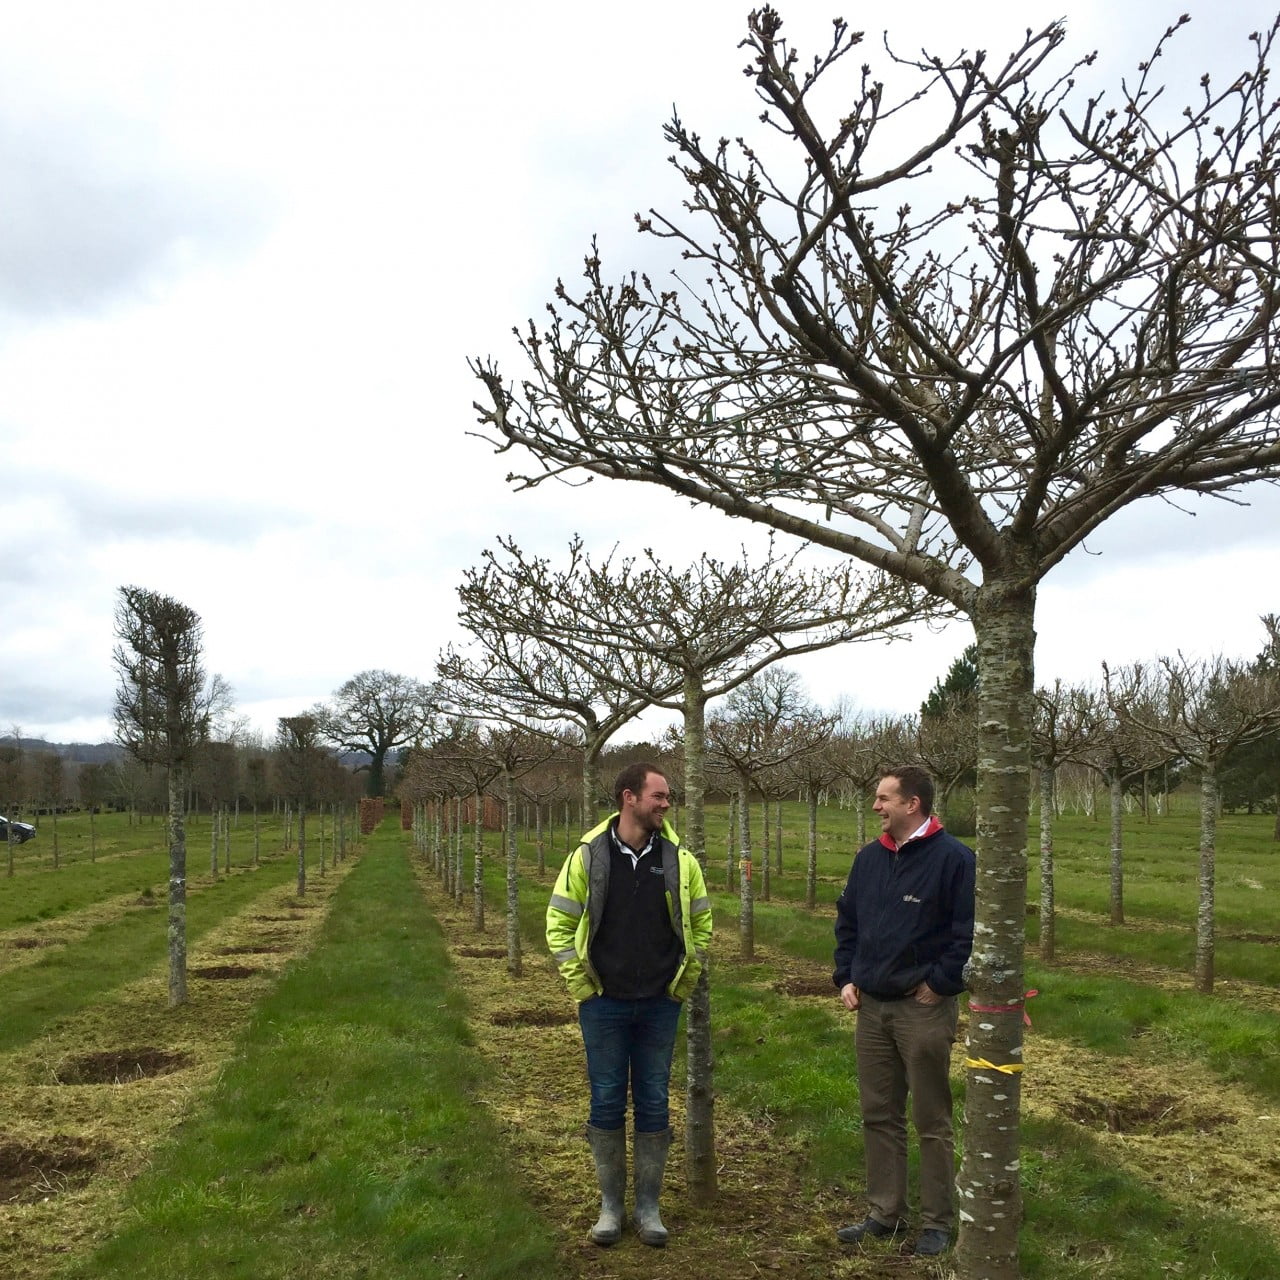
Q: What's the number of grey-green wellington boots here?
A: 2